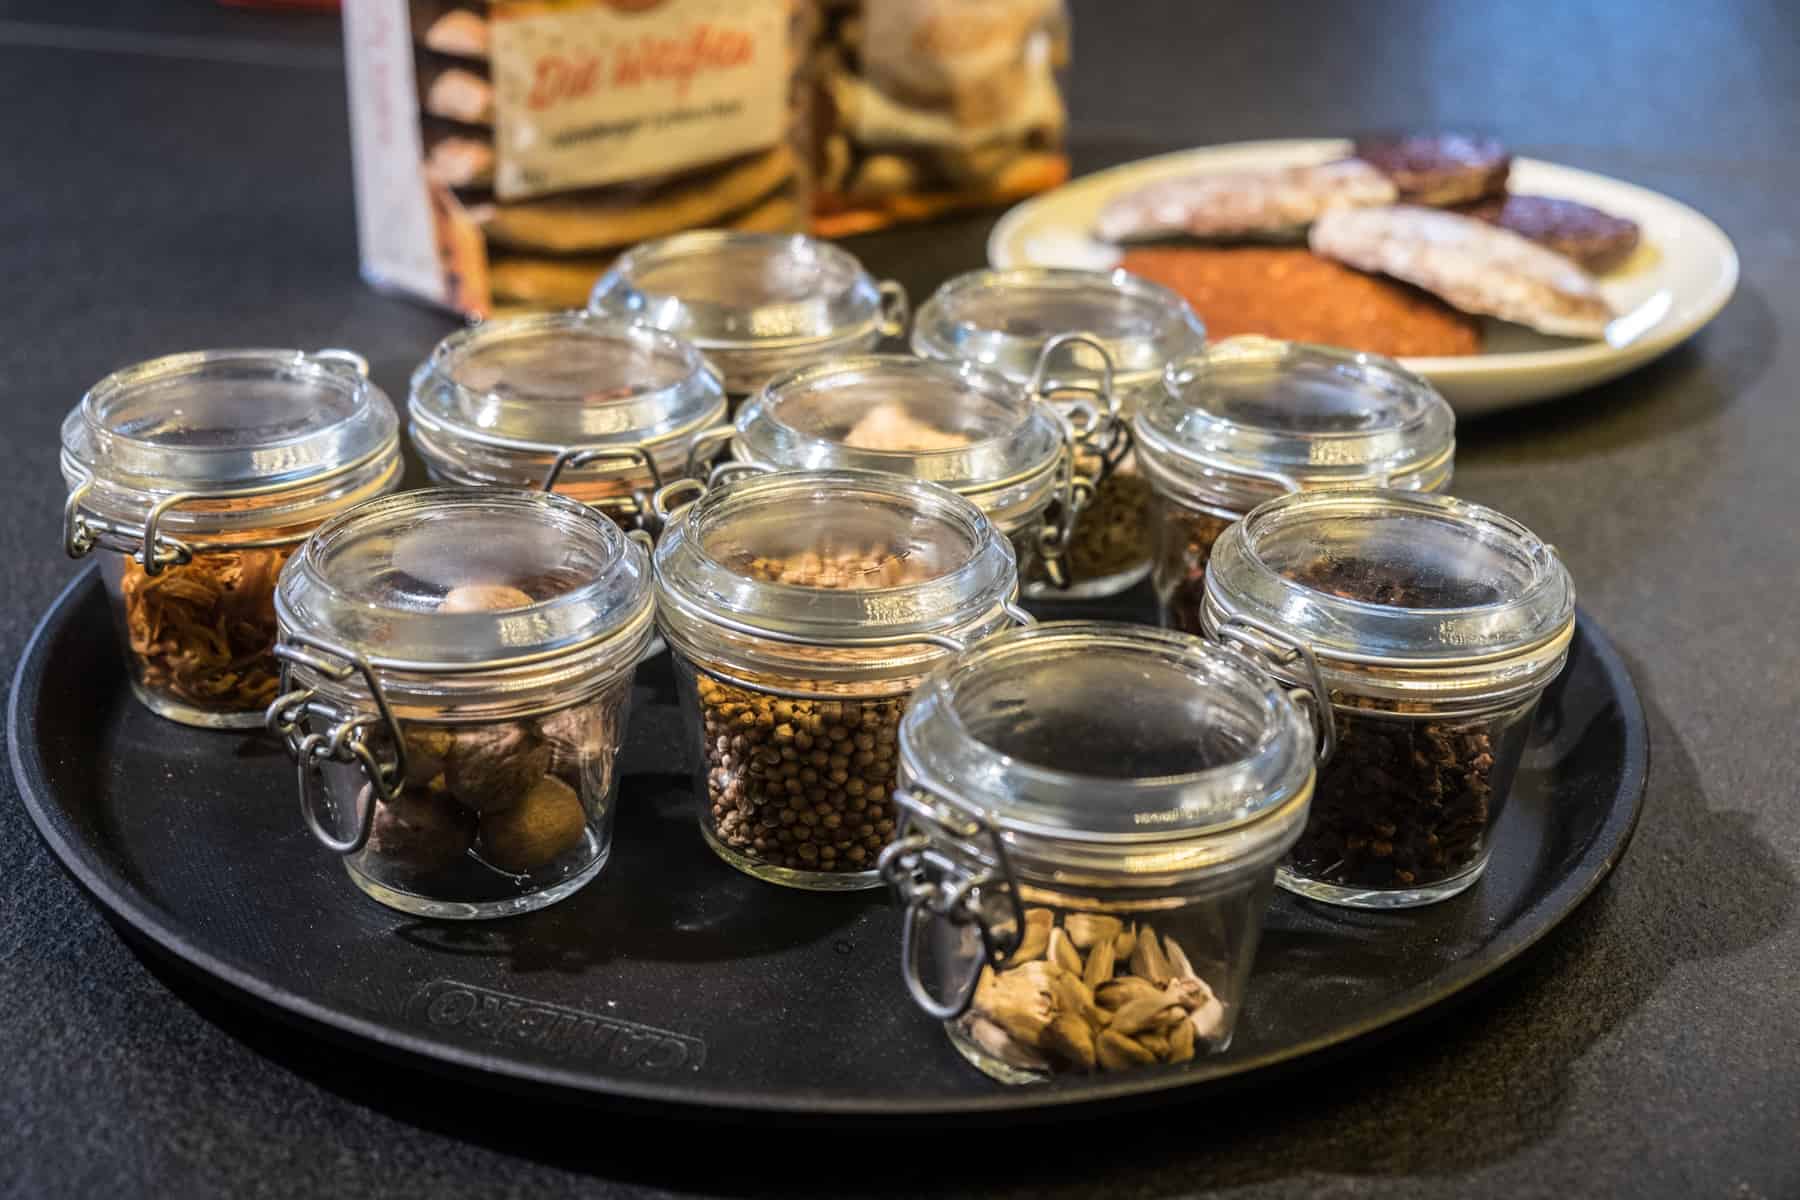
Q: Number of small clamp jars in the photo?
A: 10